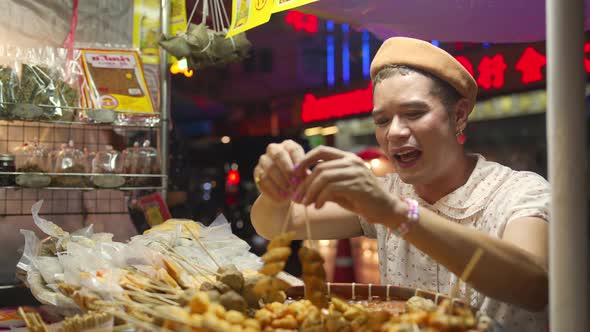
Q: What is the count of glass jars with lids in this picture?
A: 1